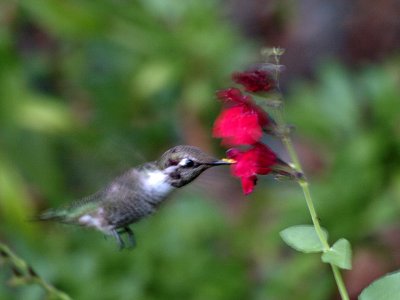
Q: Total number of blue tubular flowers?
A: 0